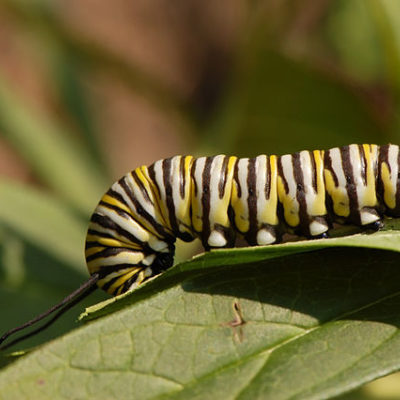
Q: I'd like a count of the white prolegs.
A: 4